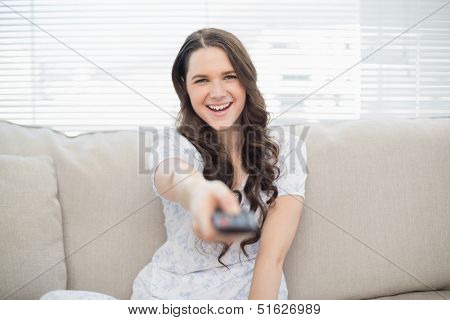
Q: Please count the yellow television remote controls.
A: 0